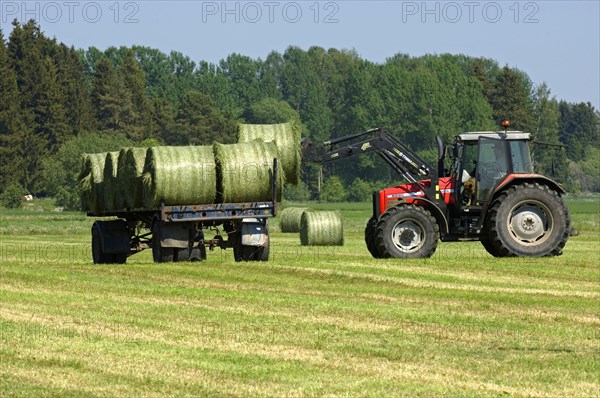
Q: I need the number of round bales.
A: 9